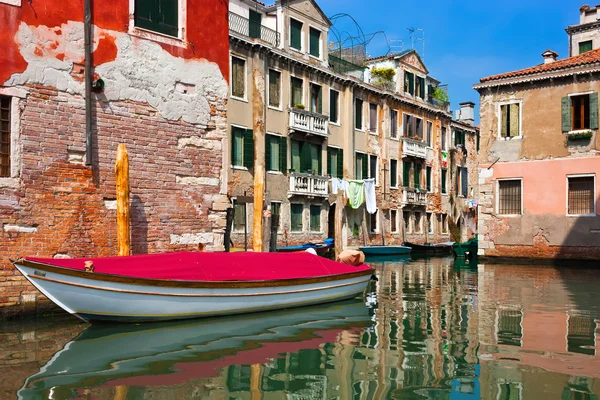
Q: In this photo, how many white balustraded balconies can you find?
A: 4